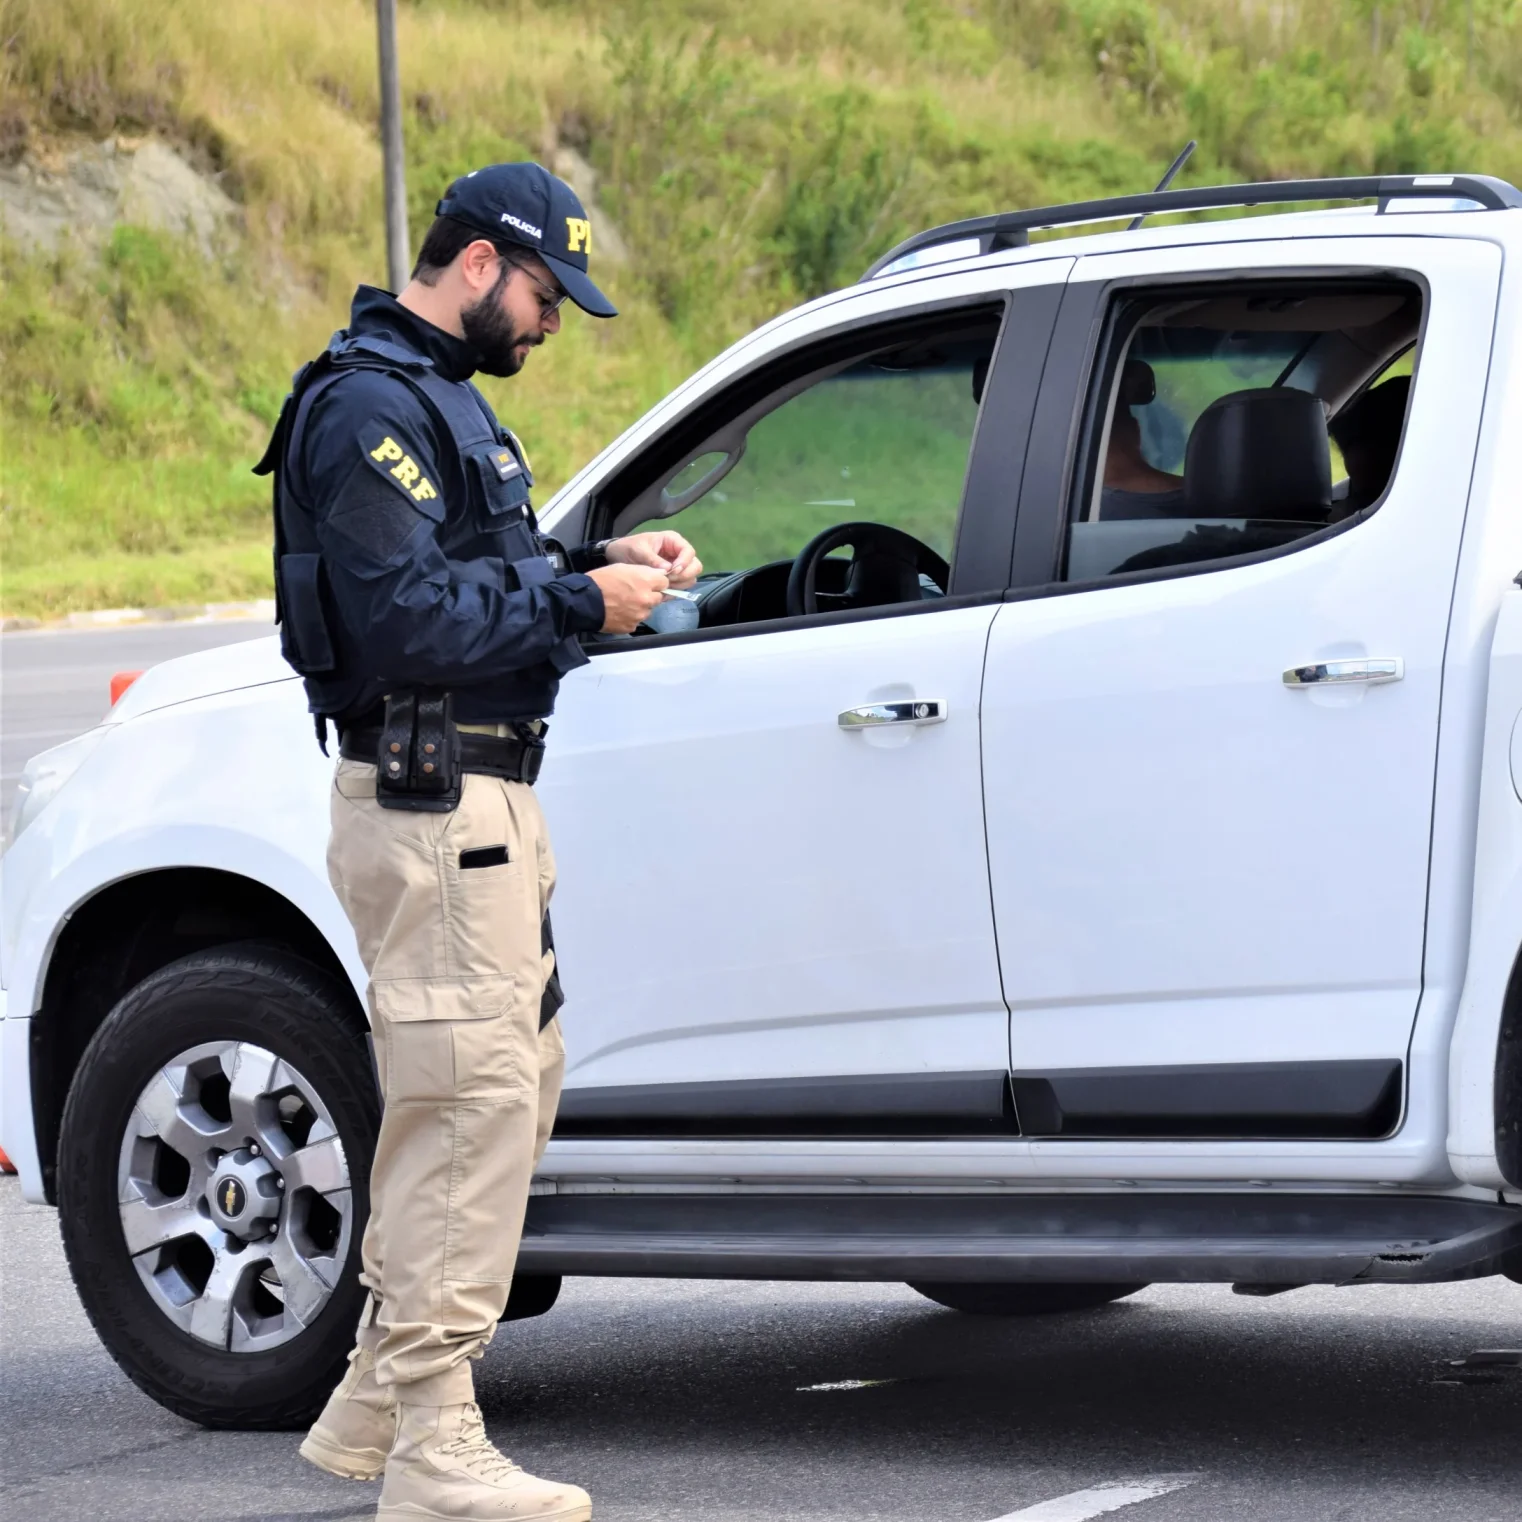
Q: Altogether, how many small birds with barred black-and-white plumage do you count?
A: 0